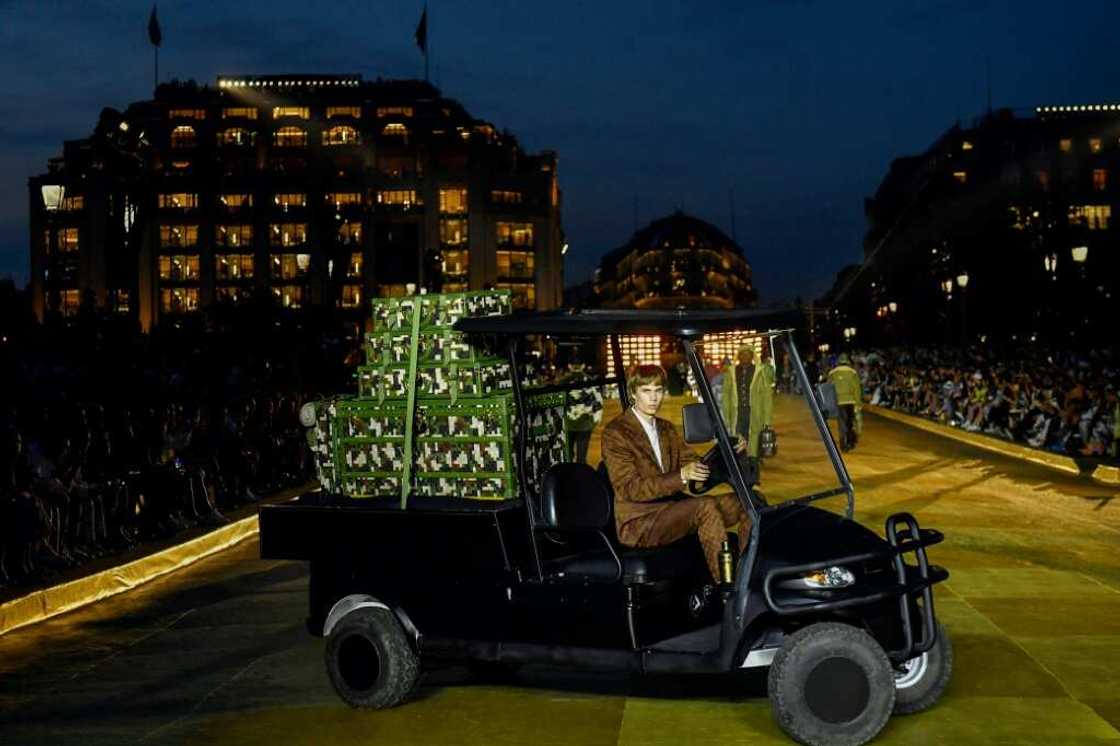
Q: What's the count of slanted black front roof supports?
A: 2